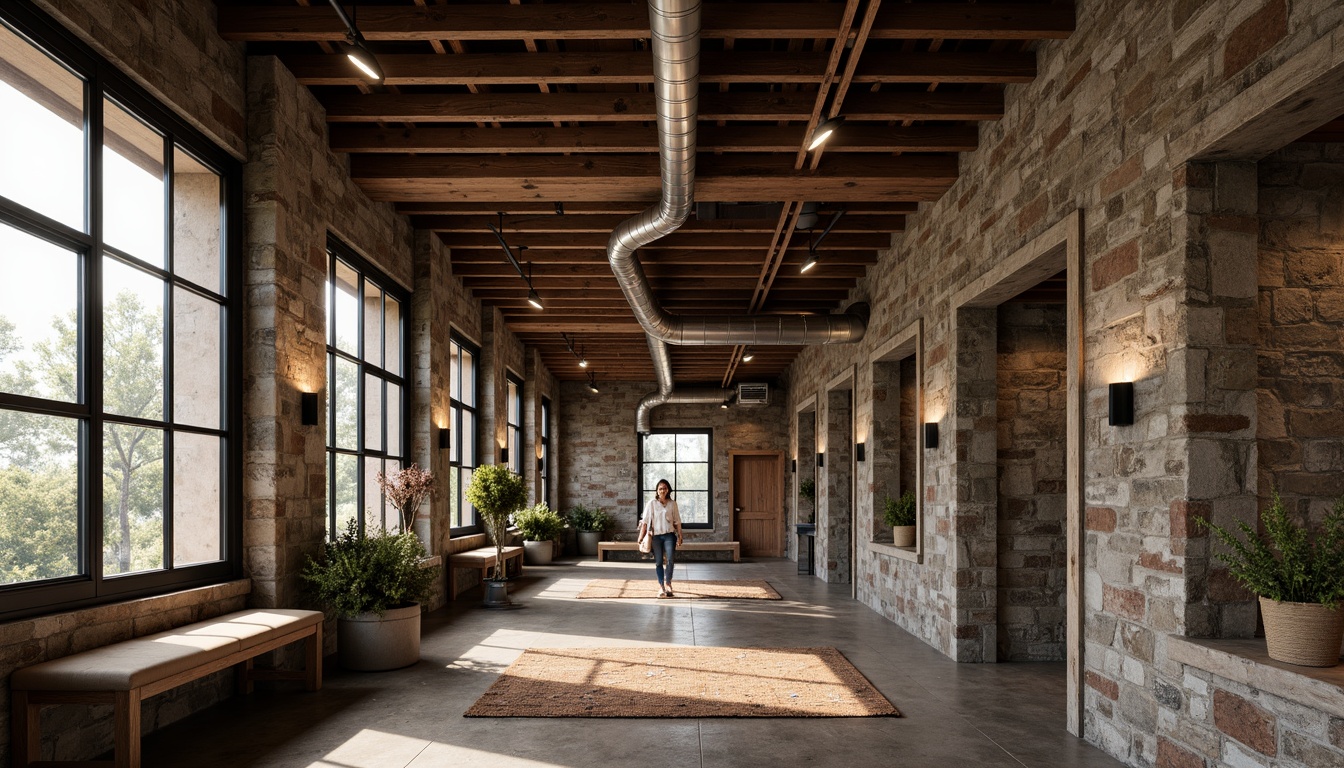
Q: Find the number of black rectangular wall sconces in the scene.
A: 9